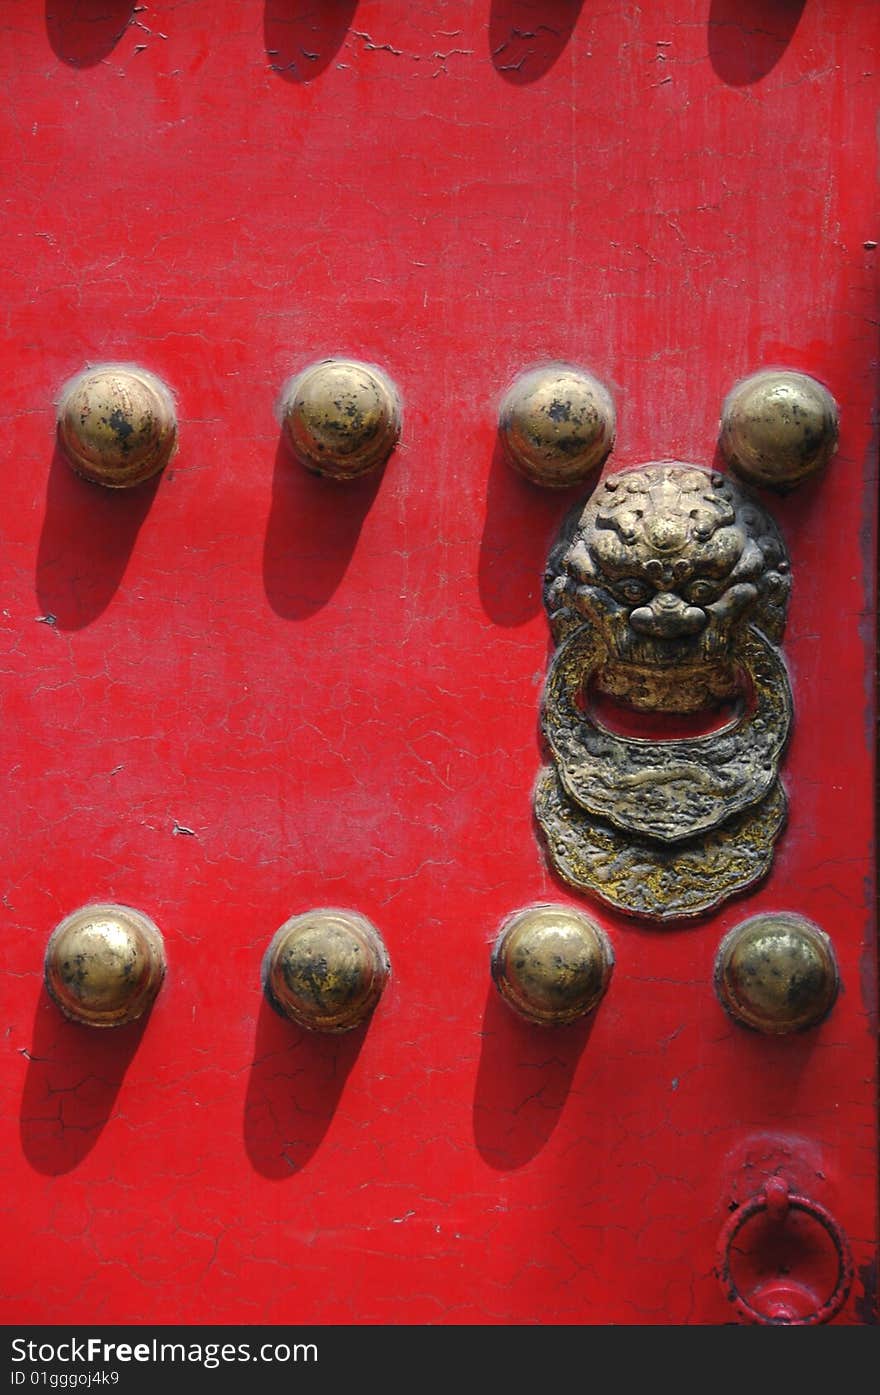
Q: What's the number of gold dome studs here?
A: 8